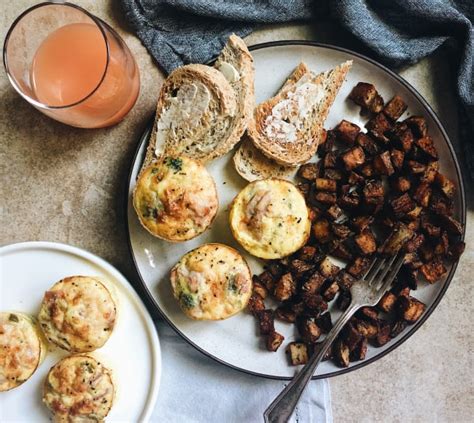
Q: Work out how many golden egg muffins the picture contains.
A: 6